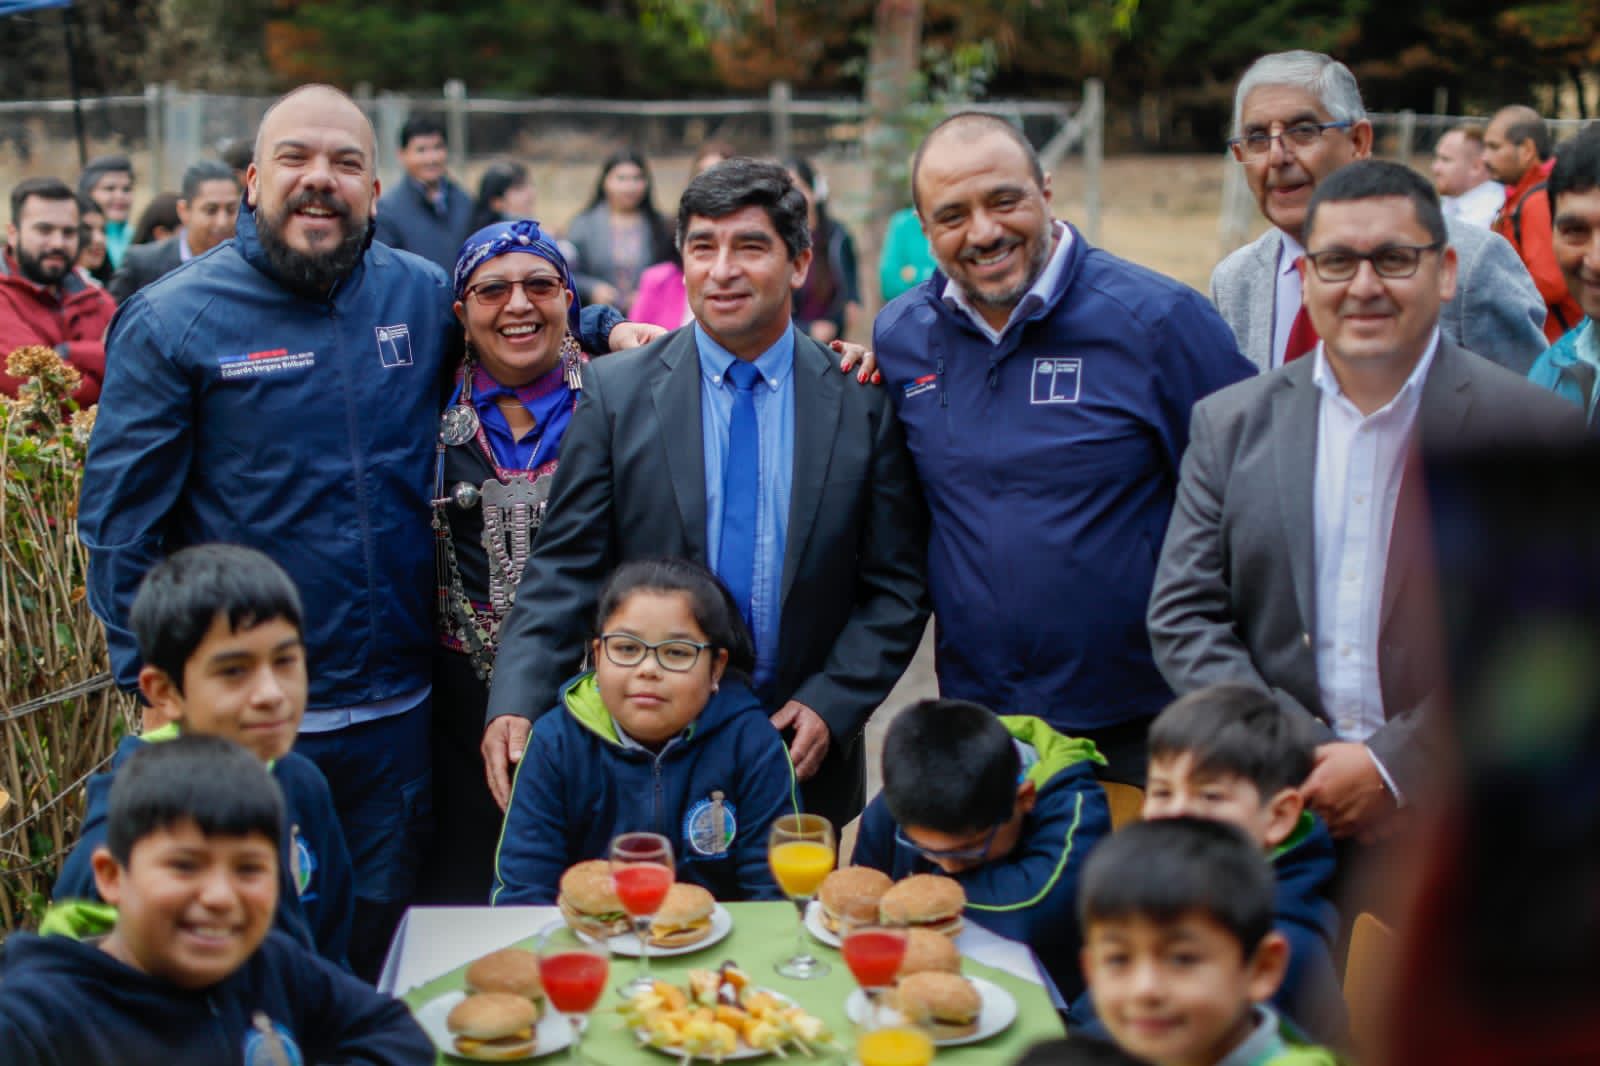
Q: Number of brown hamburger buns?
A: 8